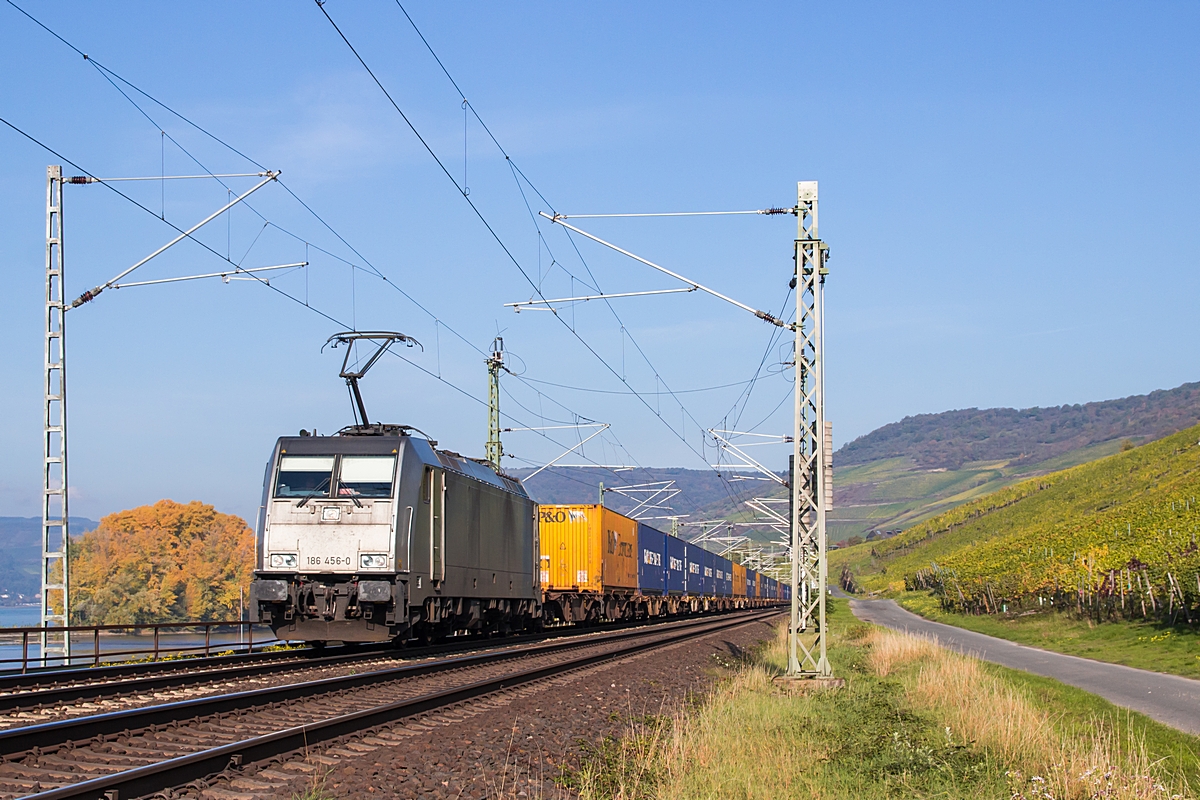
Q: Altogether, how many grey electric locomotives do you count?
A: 1